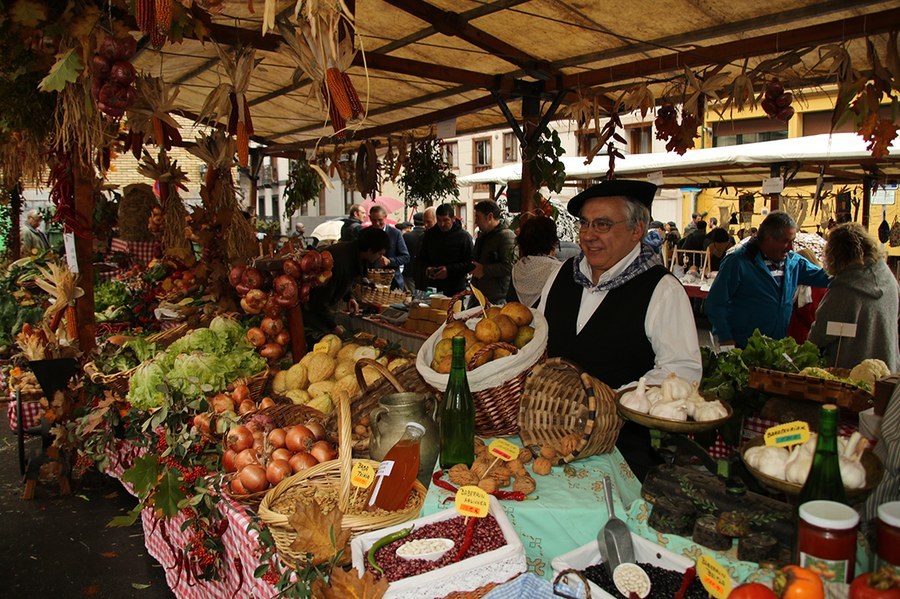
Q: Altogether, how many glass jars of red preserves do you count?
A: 2